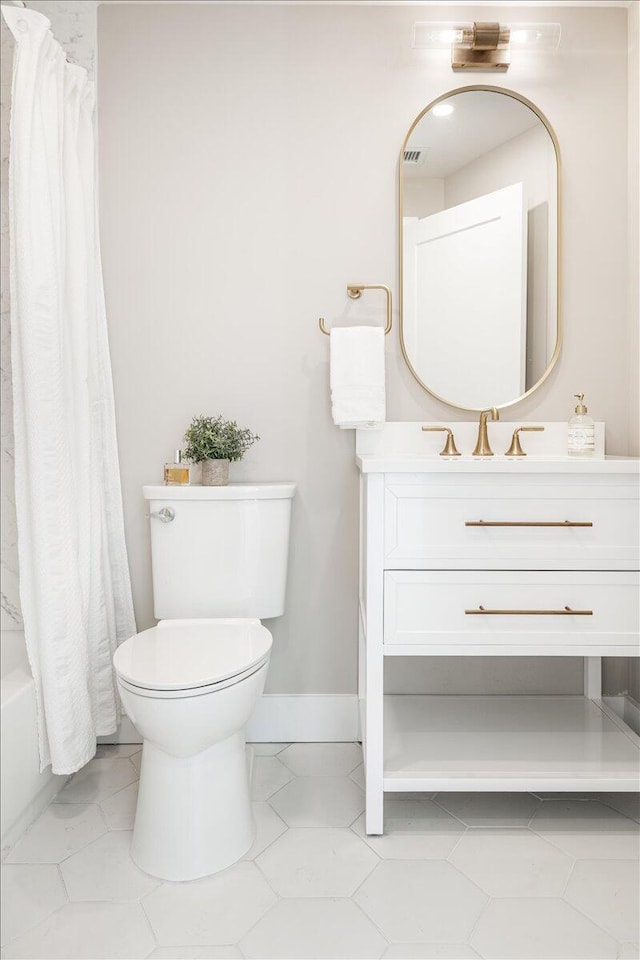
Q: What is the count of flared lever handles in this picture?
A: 2